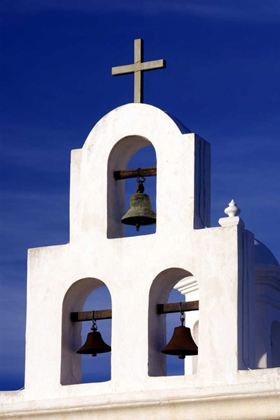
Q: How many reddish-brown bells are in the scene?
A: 2